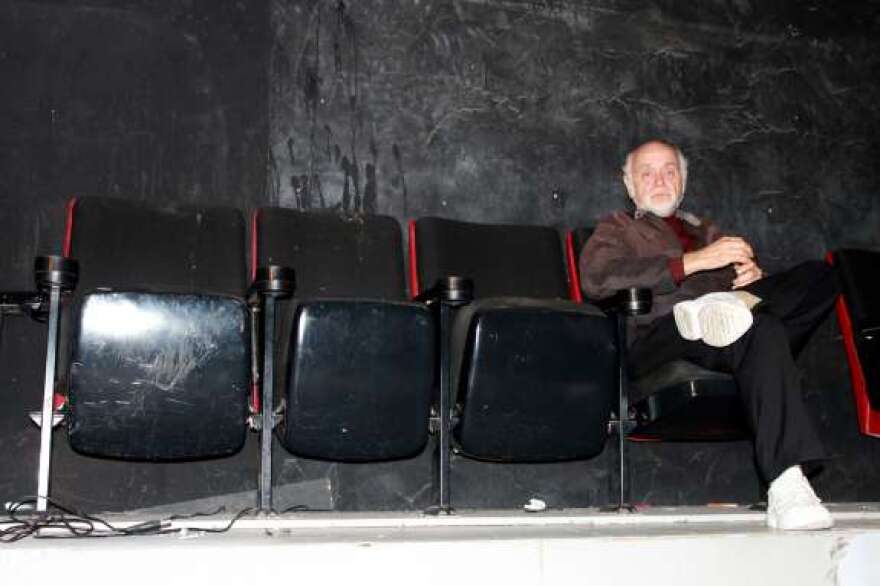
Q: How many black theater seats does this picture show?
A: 5